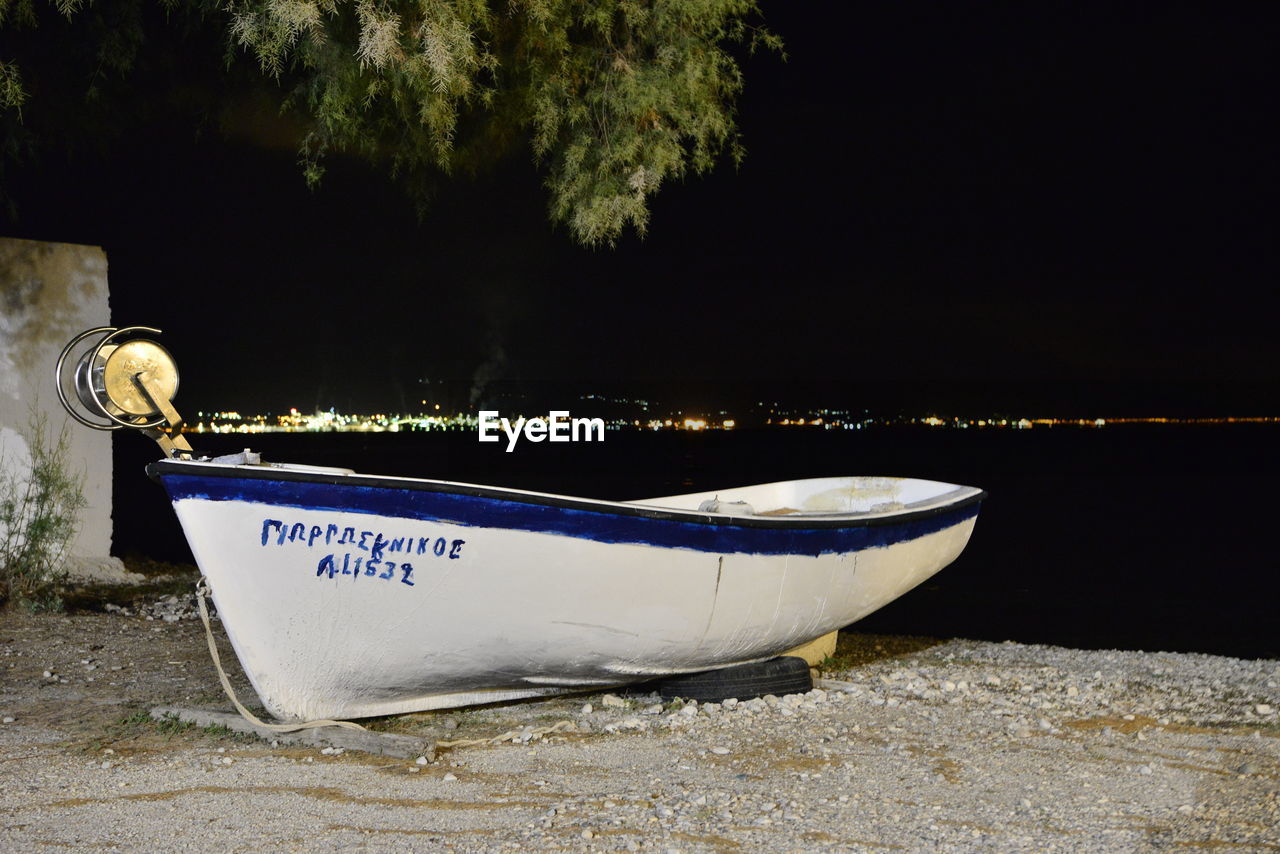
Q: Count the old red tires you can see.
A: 0